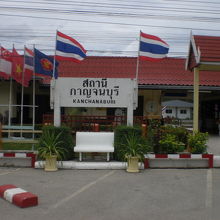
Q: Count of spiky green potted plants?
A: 2